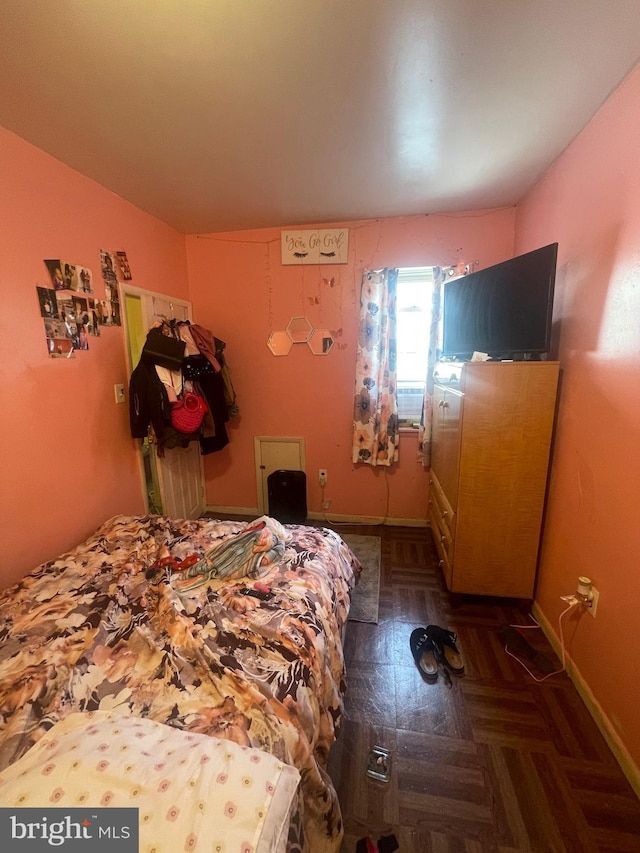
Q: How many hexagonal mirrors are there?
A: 3